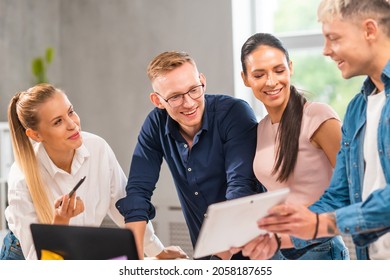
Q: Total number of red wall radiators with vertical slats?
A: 0